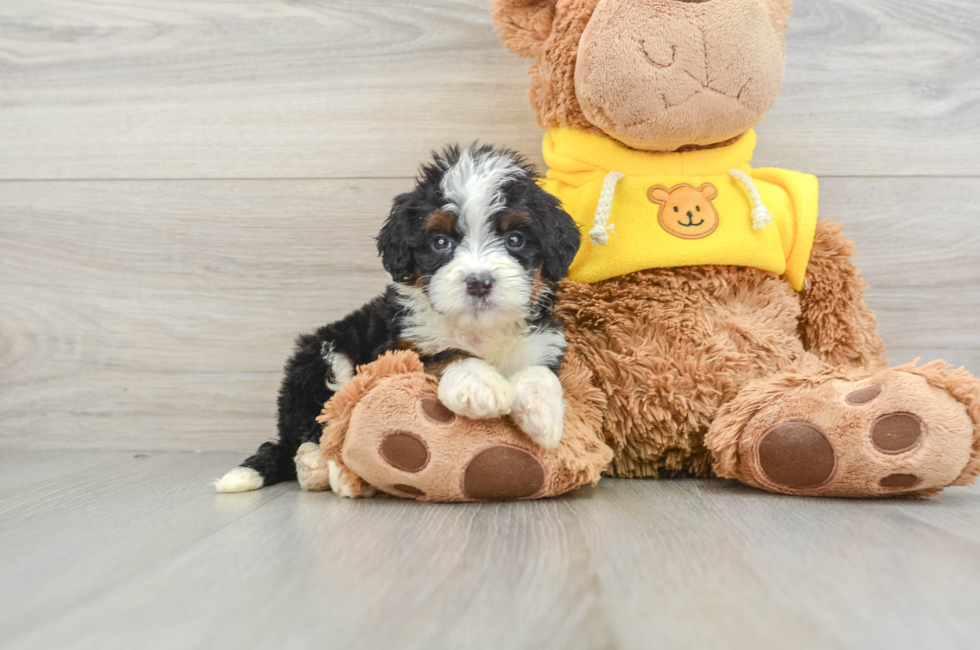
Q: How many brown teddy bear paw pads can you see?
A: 8